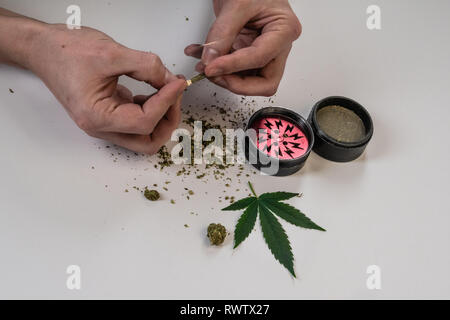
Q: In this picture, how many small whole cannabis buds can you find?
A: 2